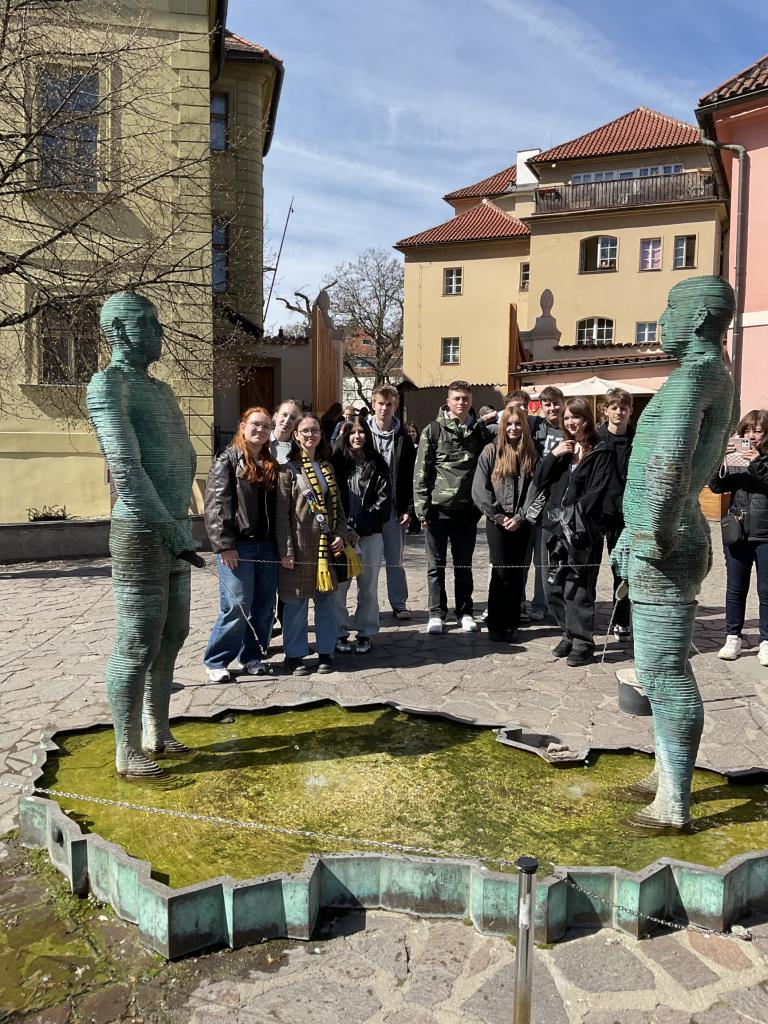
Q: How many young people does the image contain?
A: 11